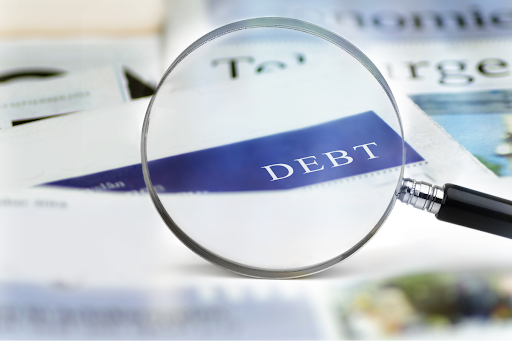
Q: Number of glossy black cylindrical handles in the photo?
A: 1